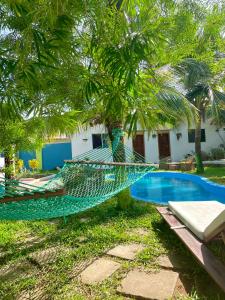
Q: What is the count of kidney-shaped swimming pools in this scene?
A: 1